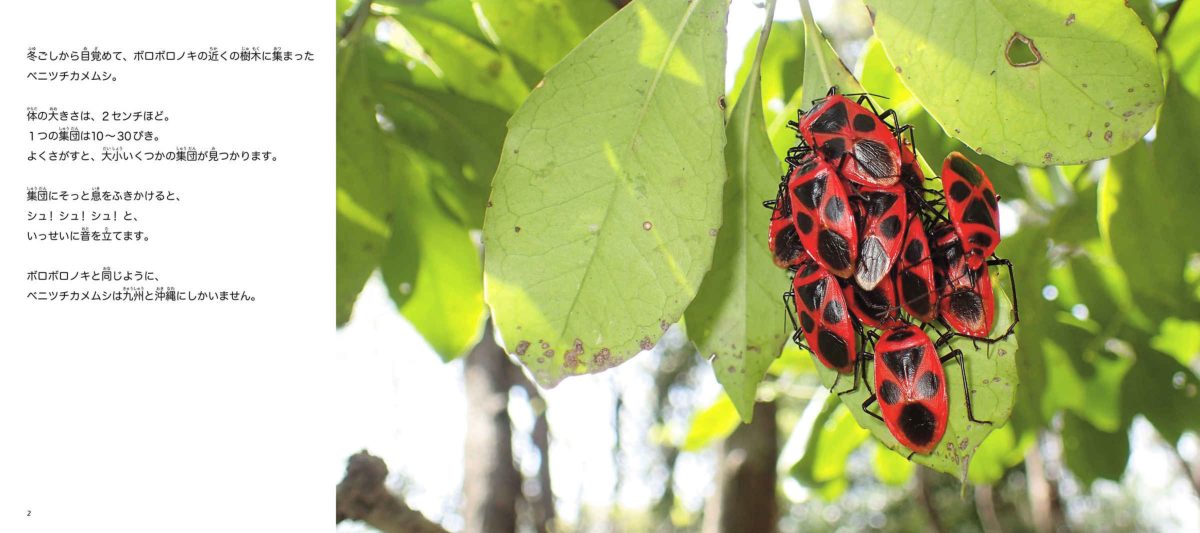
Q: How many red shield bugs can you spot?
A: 11